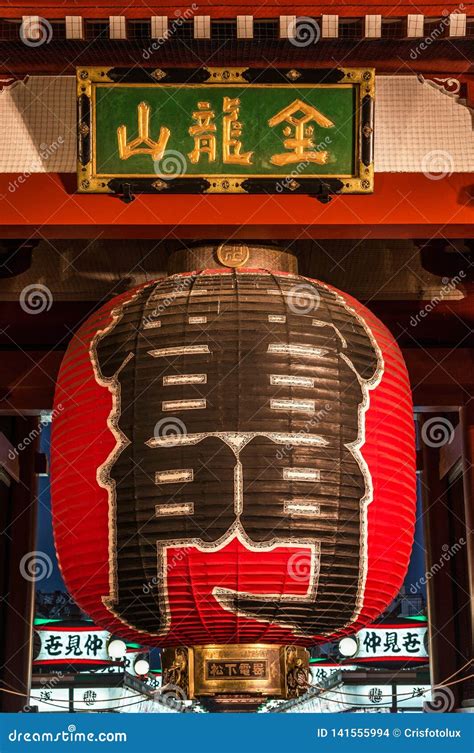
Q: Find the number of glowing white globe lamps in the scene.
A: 3